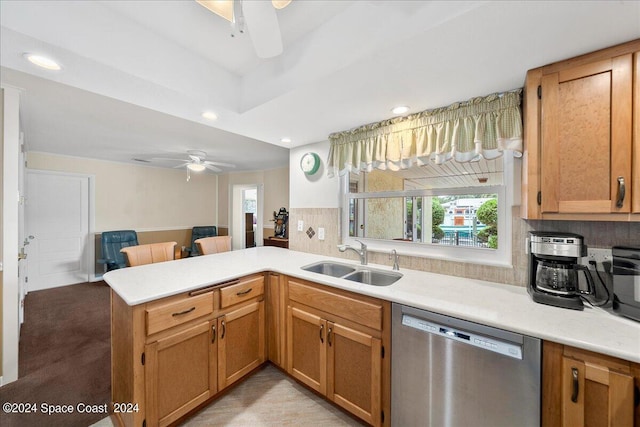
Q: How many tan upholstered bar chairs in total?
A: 2